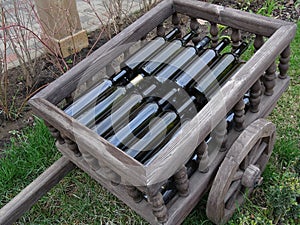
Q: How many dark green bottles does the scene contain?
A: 12